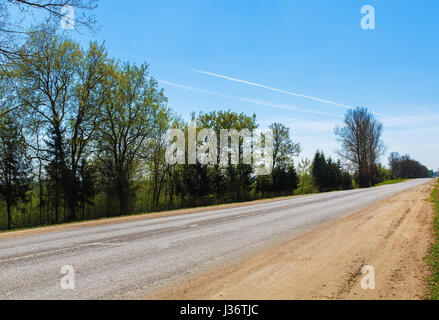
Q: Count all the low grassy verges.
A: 2